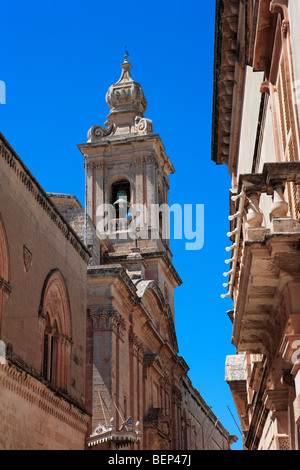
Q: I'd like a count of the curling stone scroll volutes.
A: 2